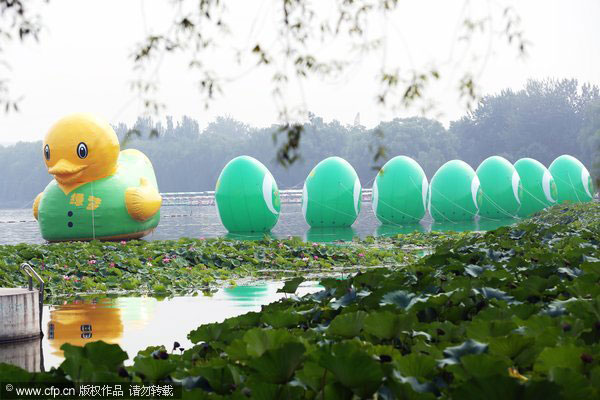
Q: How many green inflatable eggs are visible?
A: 7